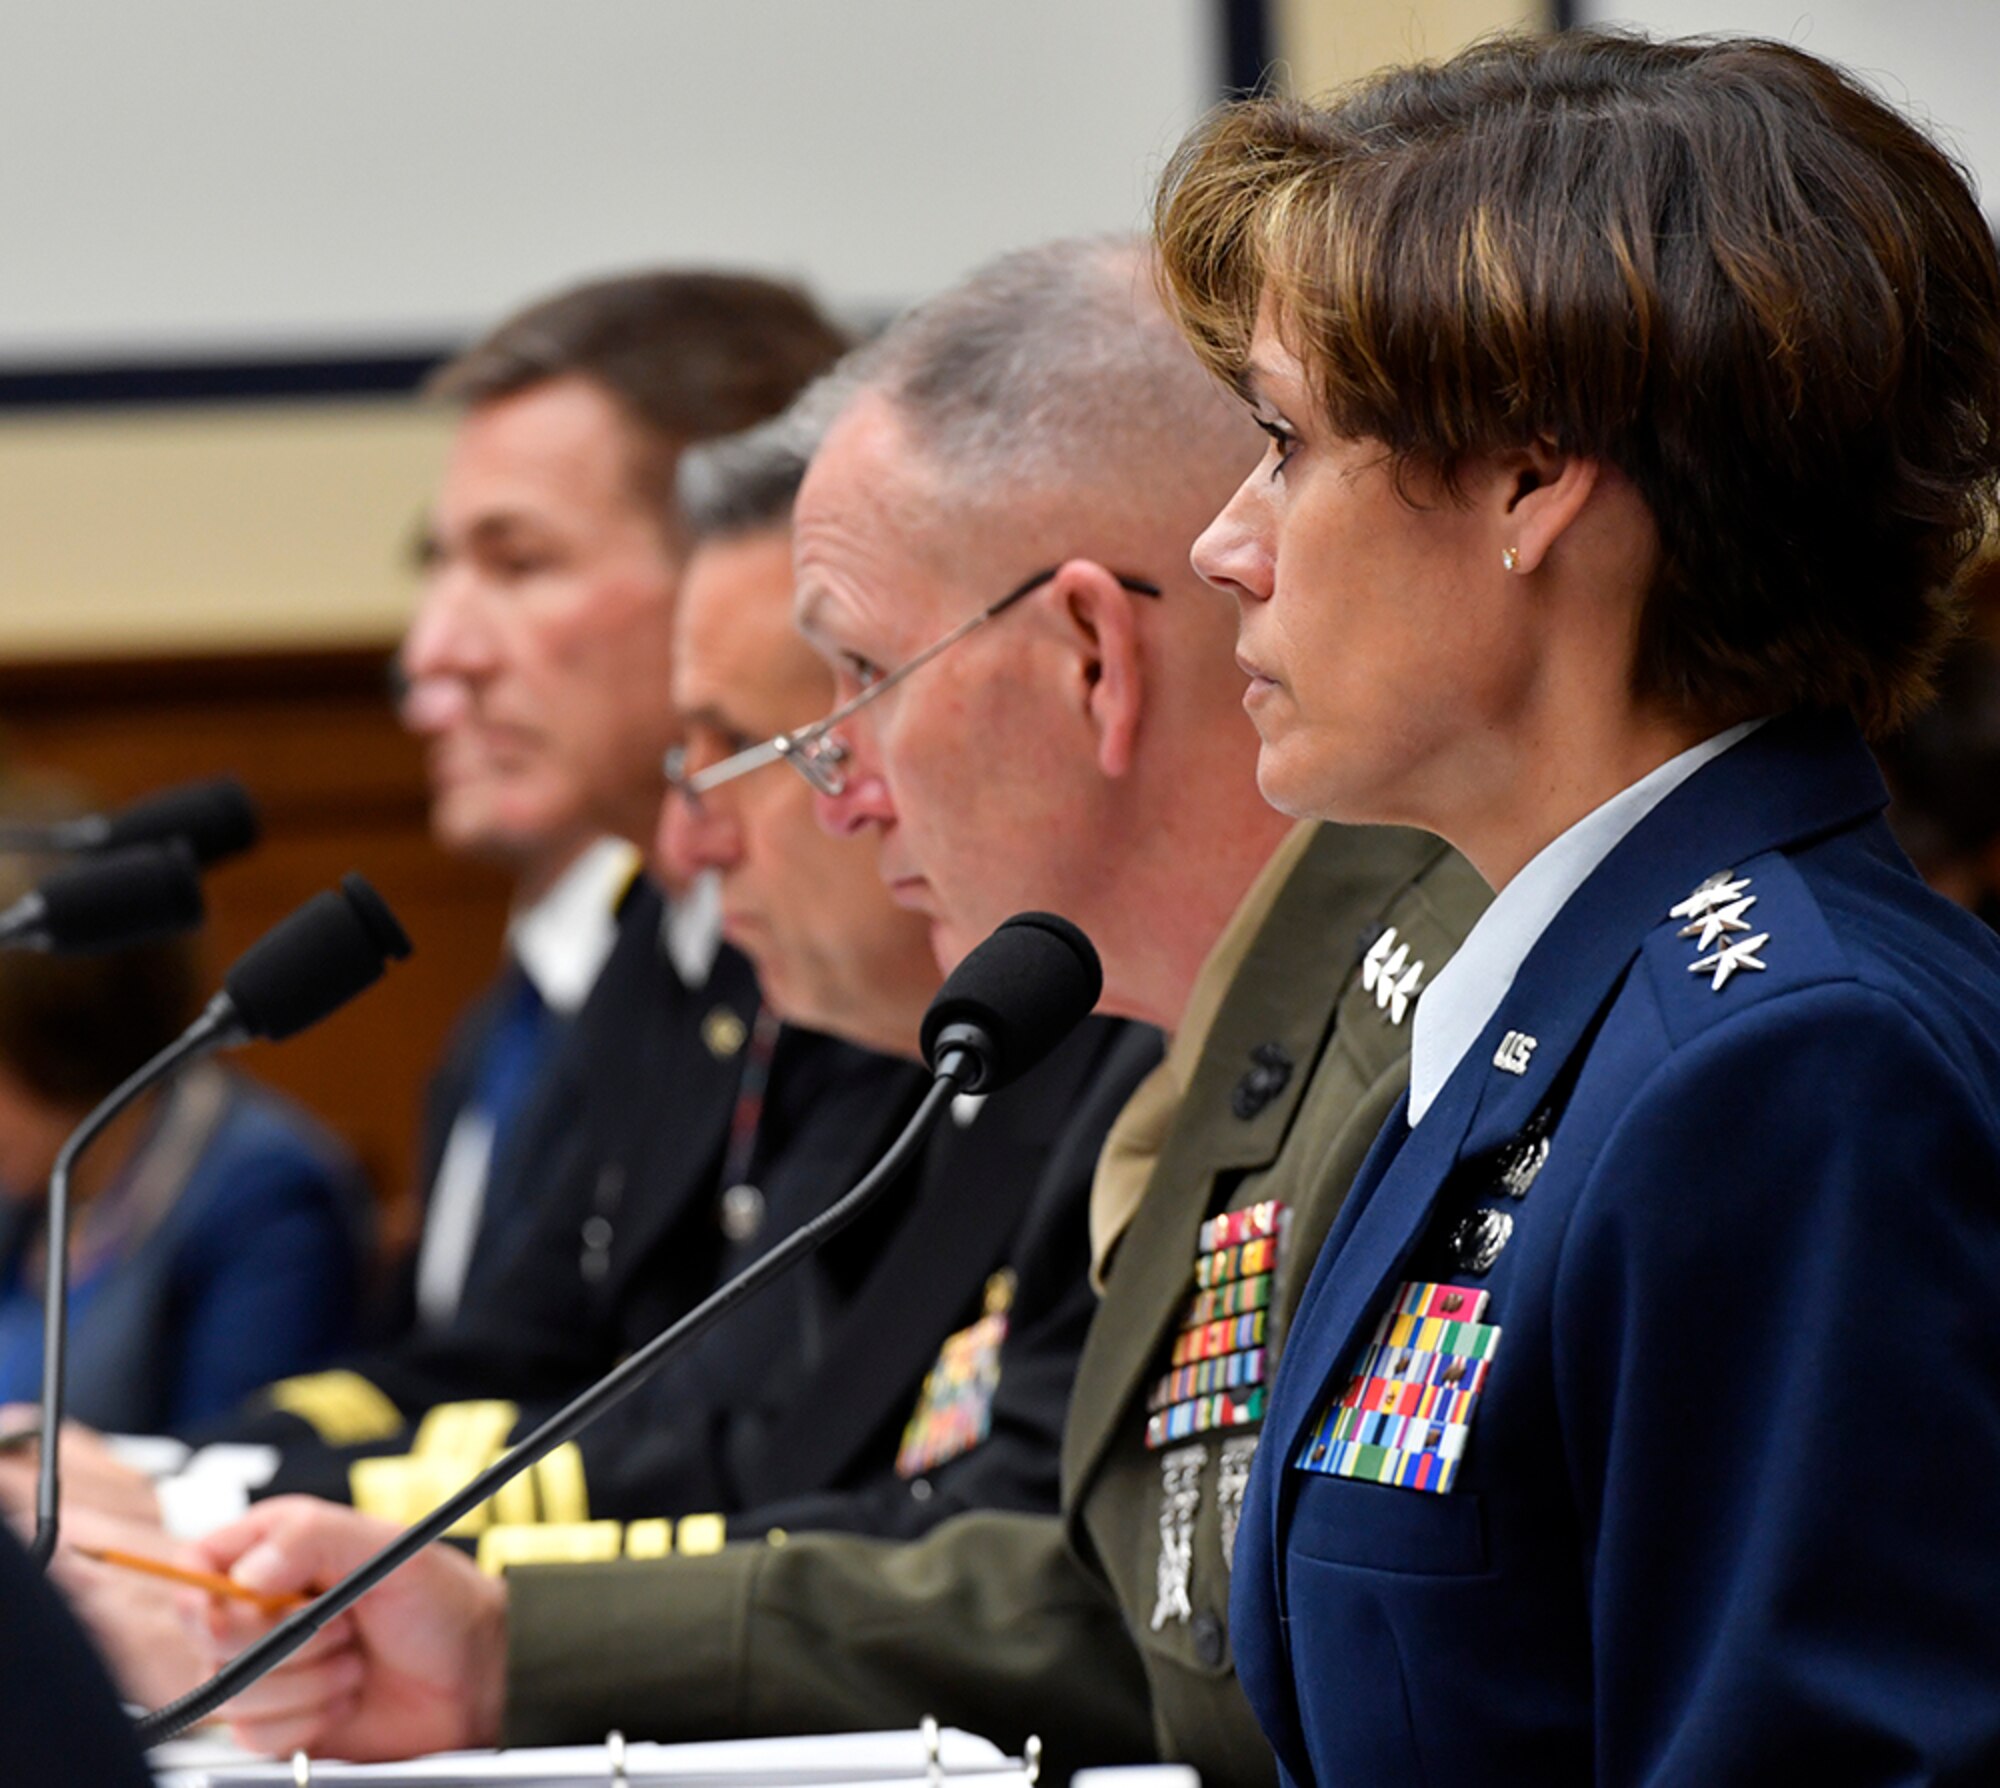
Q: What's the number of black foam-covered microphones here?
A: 4